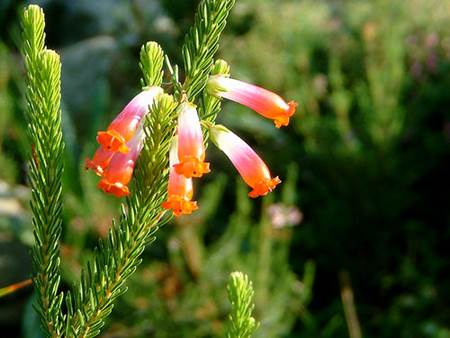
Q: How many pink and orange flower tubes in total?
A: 7